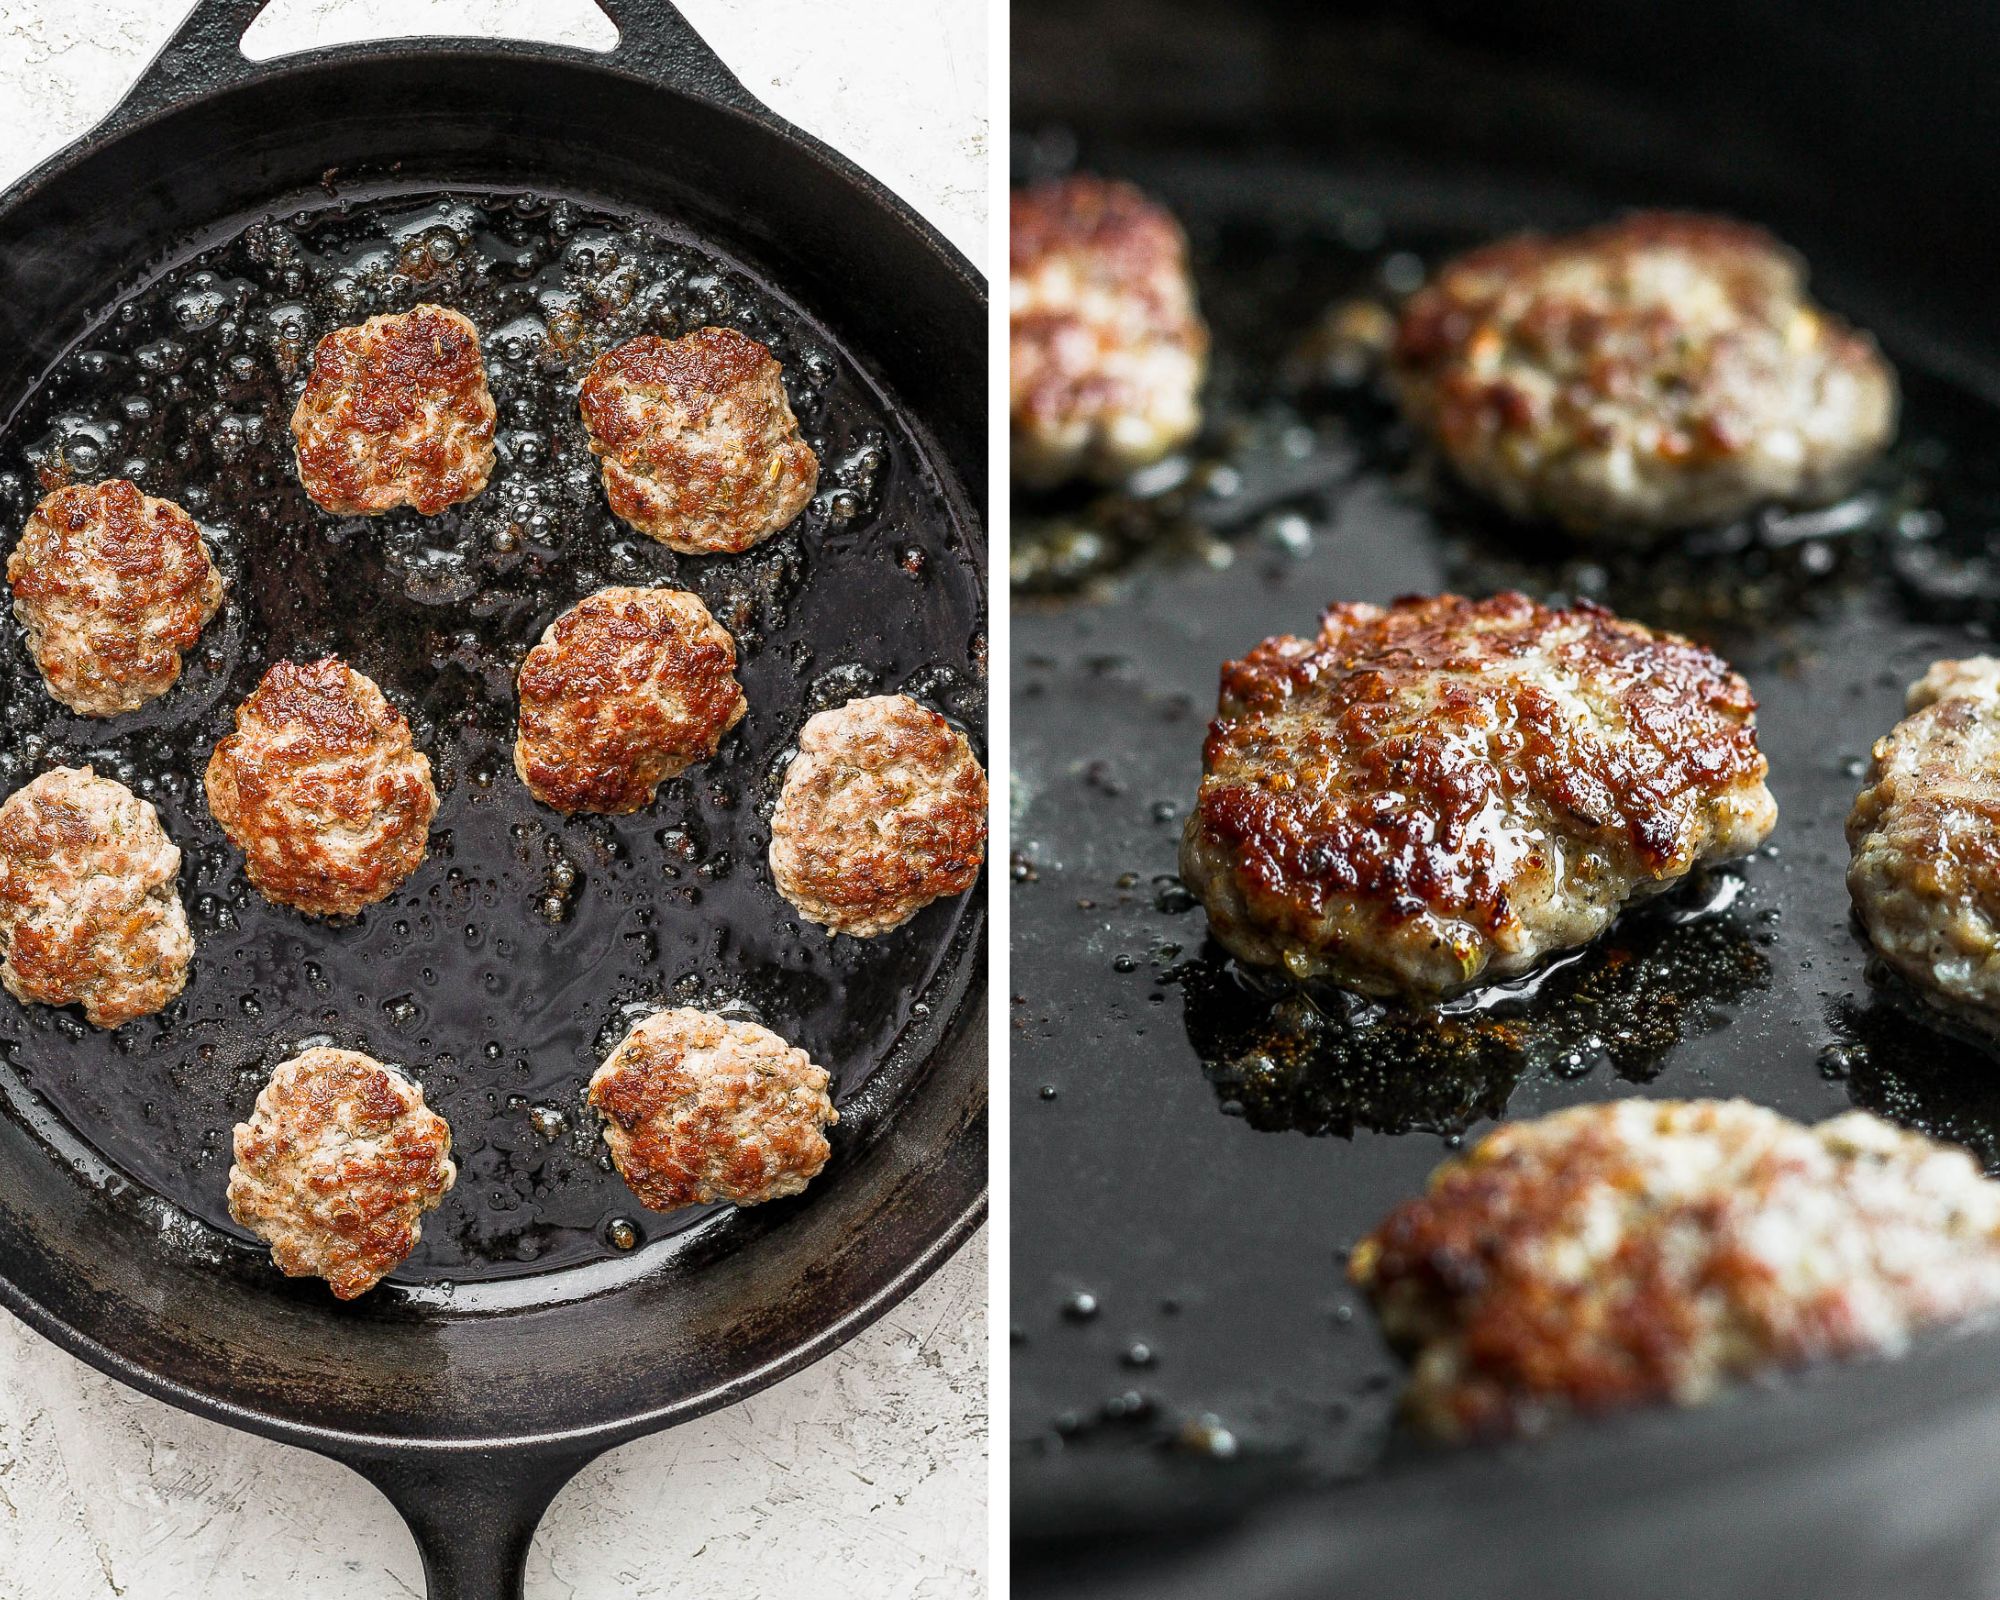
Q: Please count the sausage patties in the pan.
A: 9